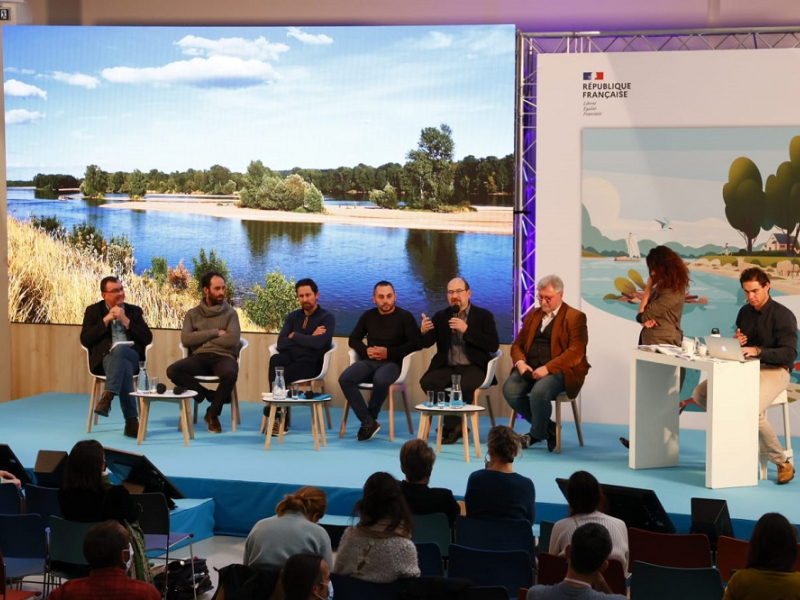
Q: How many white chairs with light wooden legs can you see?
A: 6